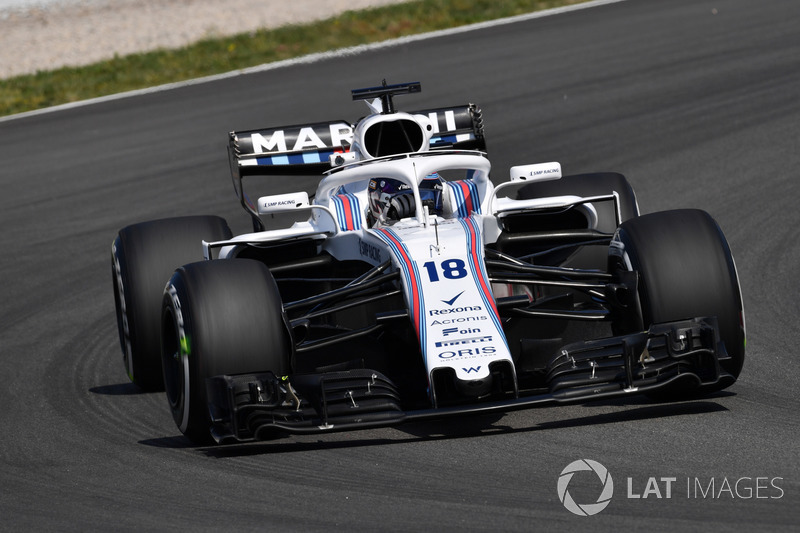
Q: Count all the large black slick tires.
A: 4